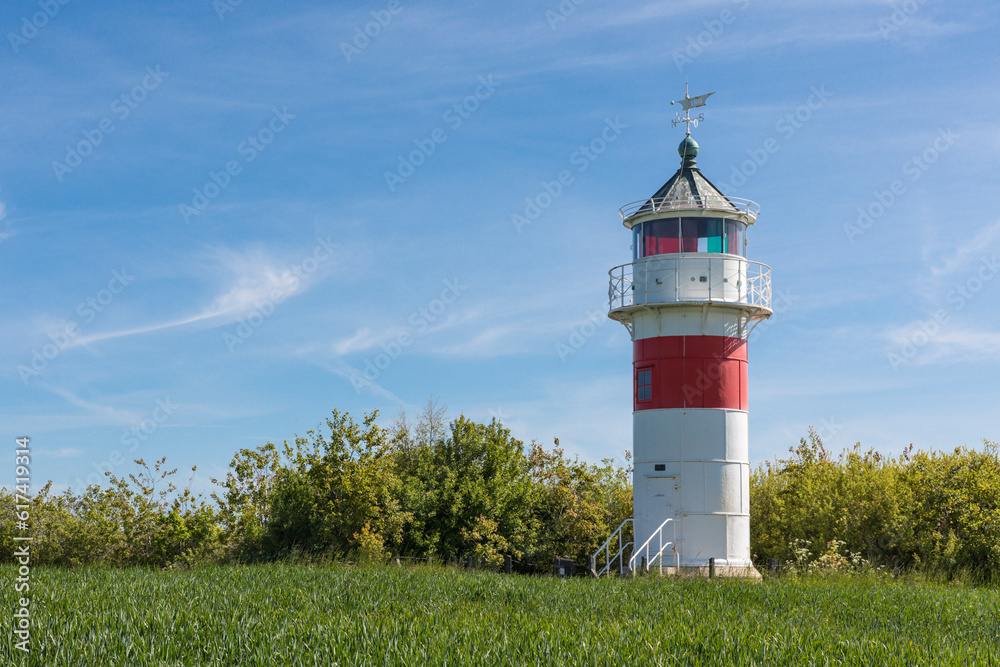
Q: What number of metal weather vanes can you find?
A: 1